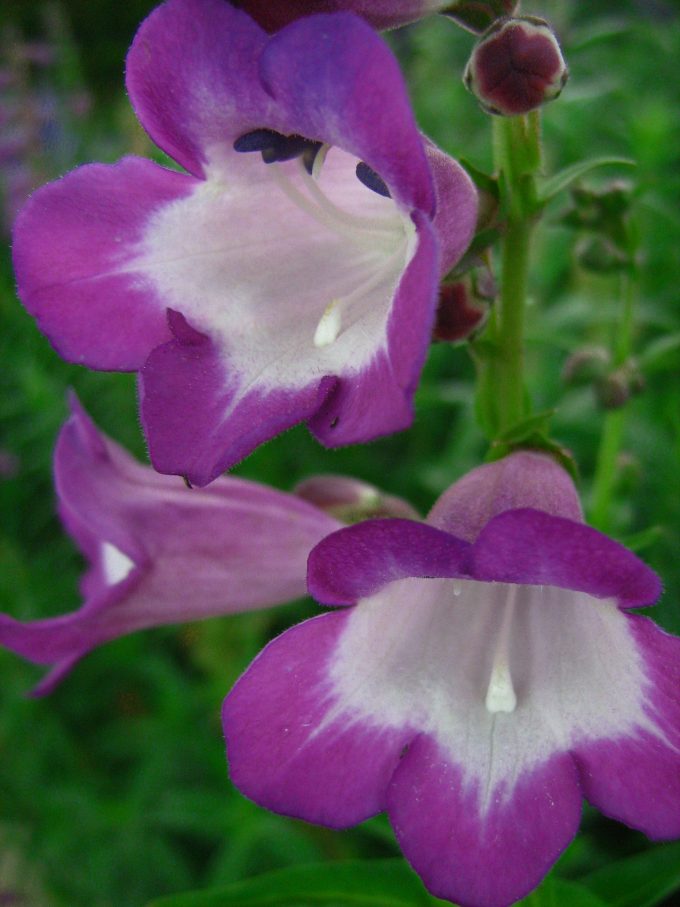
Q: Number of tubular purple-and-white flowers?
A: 3